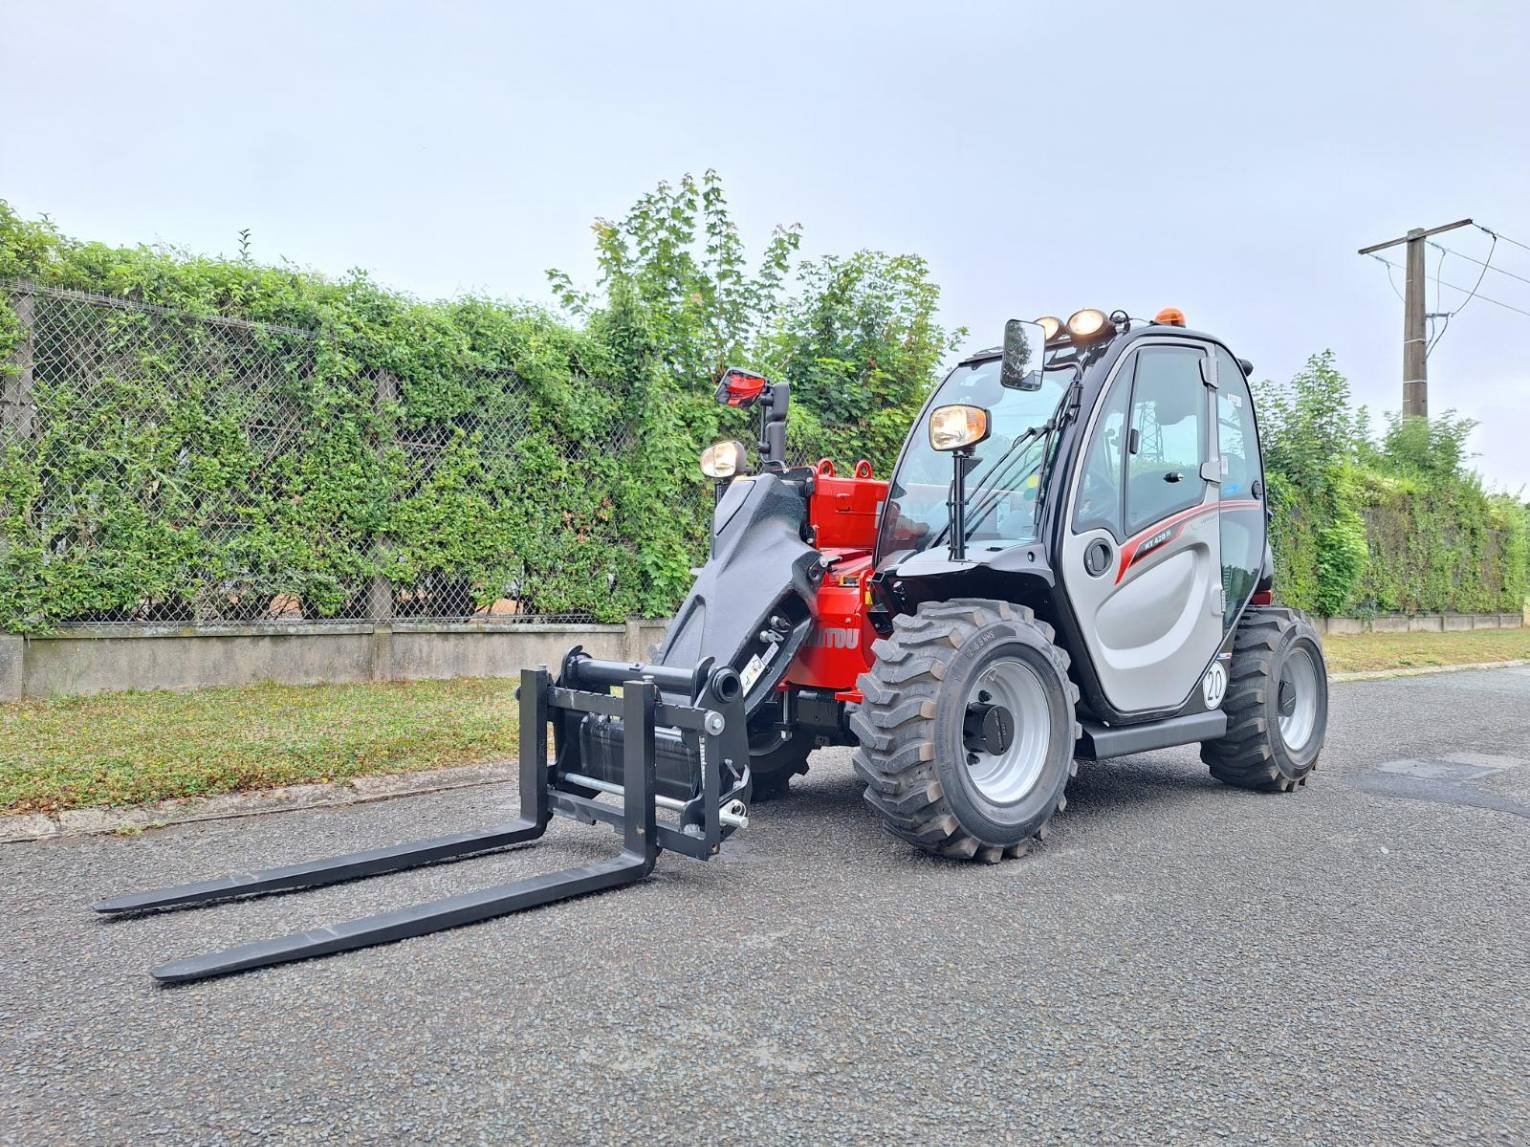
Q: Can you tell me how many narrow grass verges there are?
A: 1